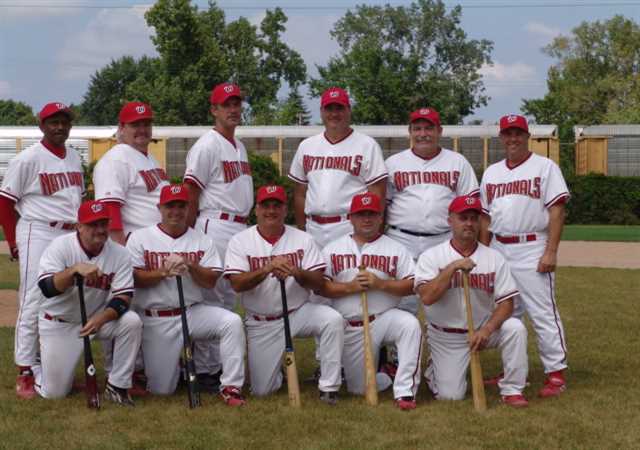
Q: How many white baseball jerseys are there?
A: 11